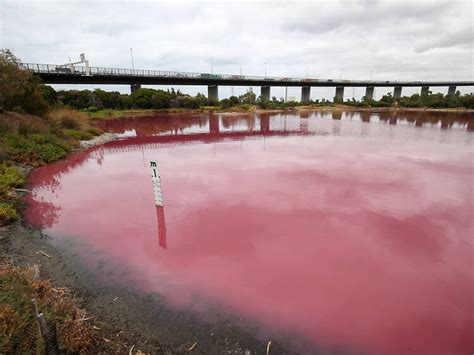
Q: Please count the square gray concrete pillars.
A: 9